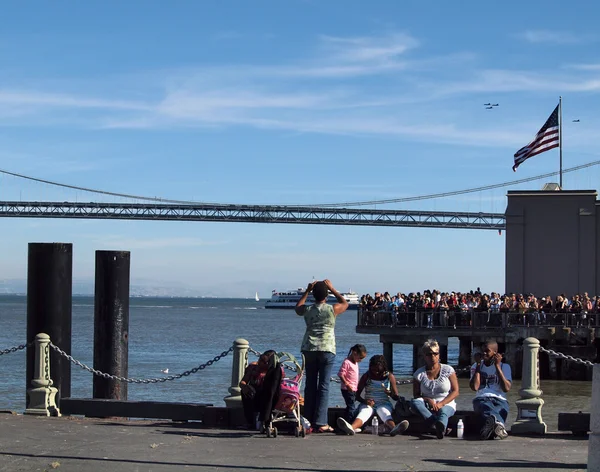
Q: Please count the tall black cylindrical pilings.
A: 2